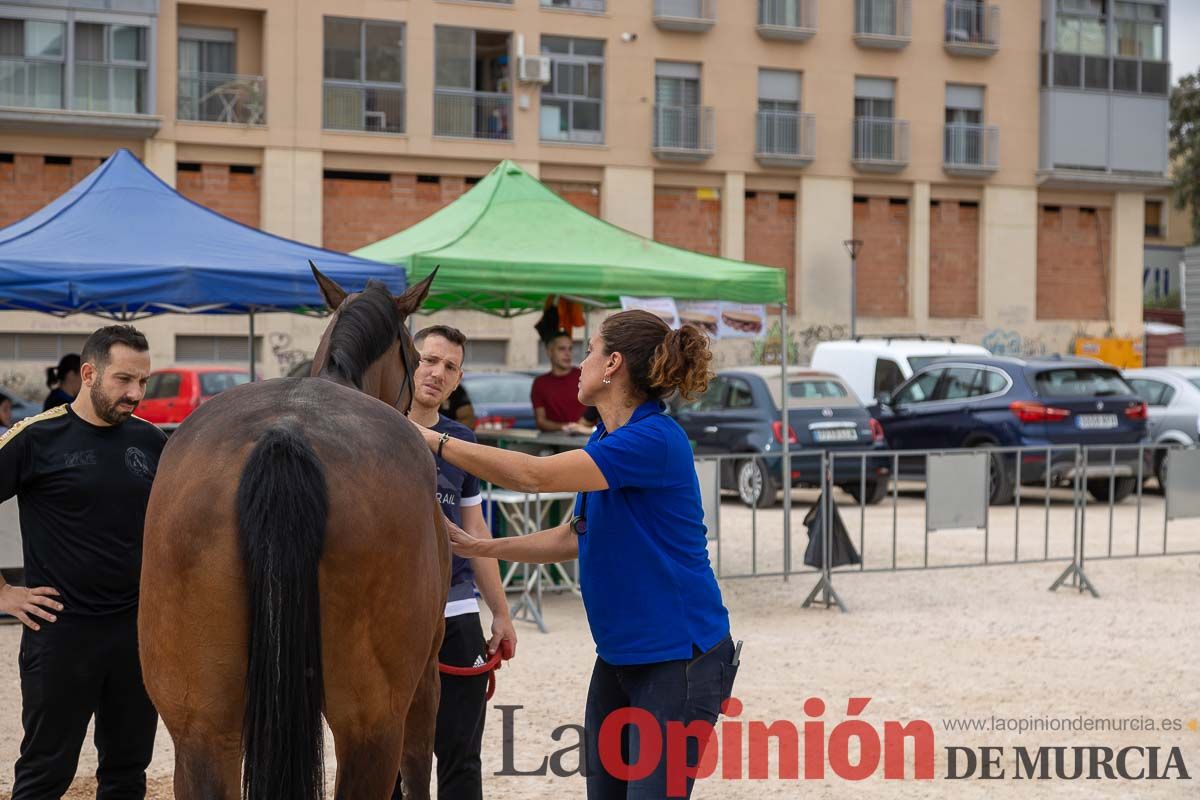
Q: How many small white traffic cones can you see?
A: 0